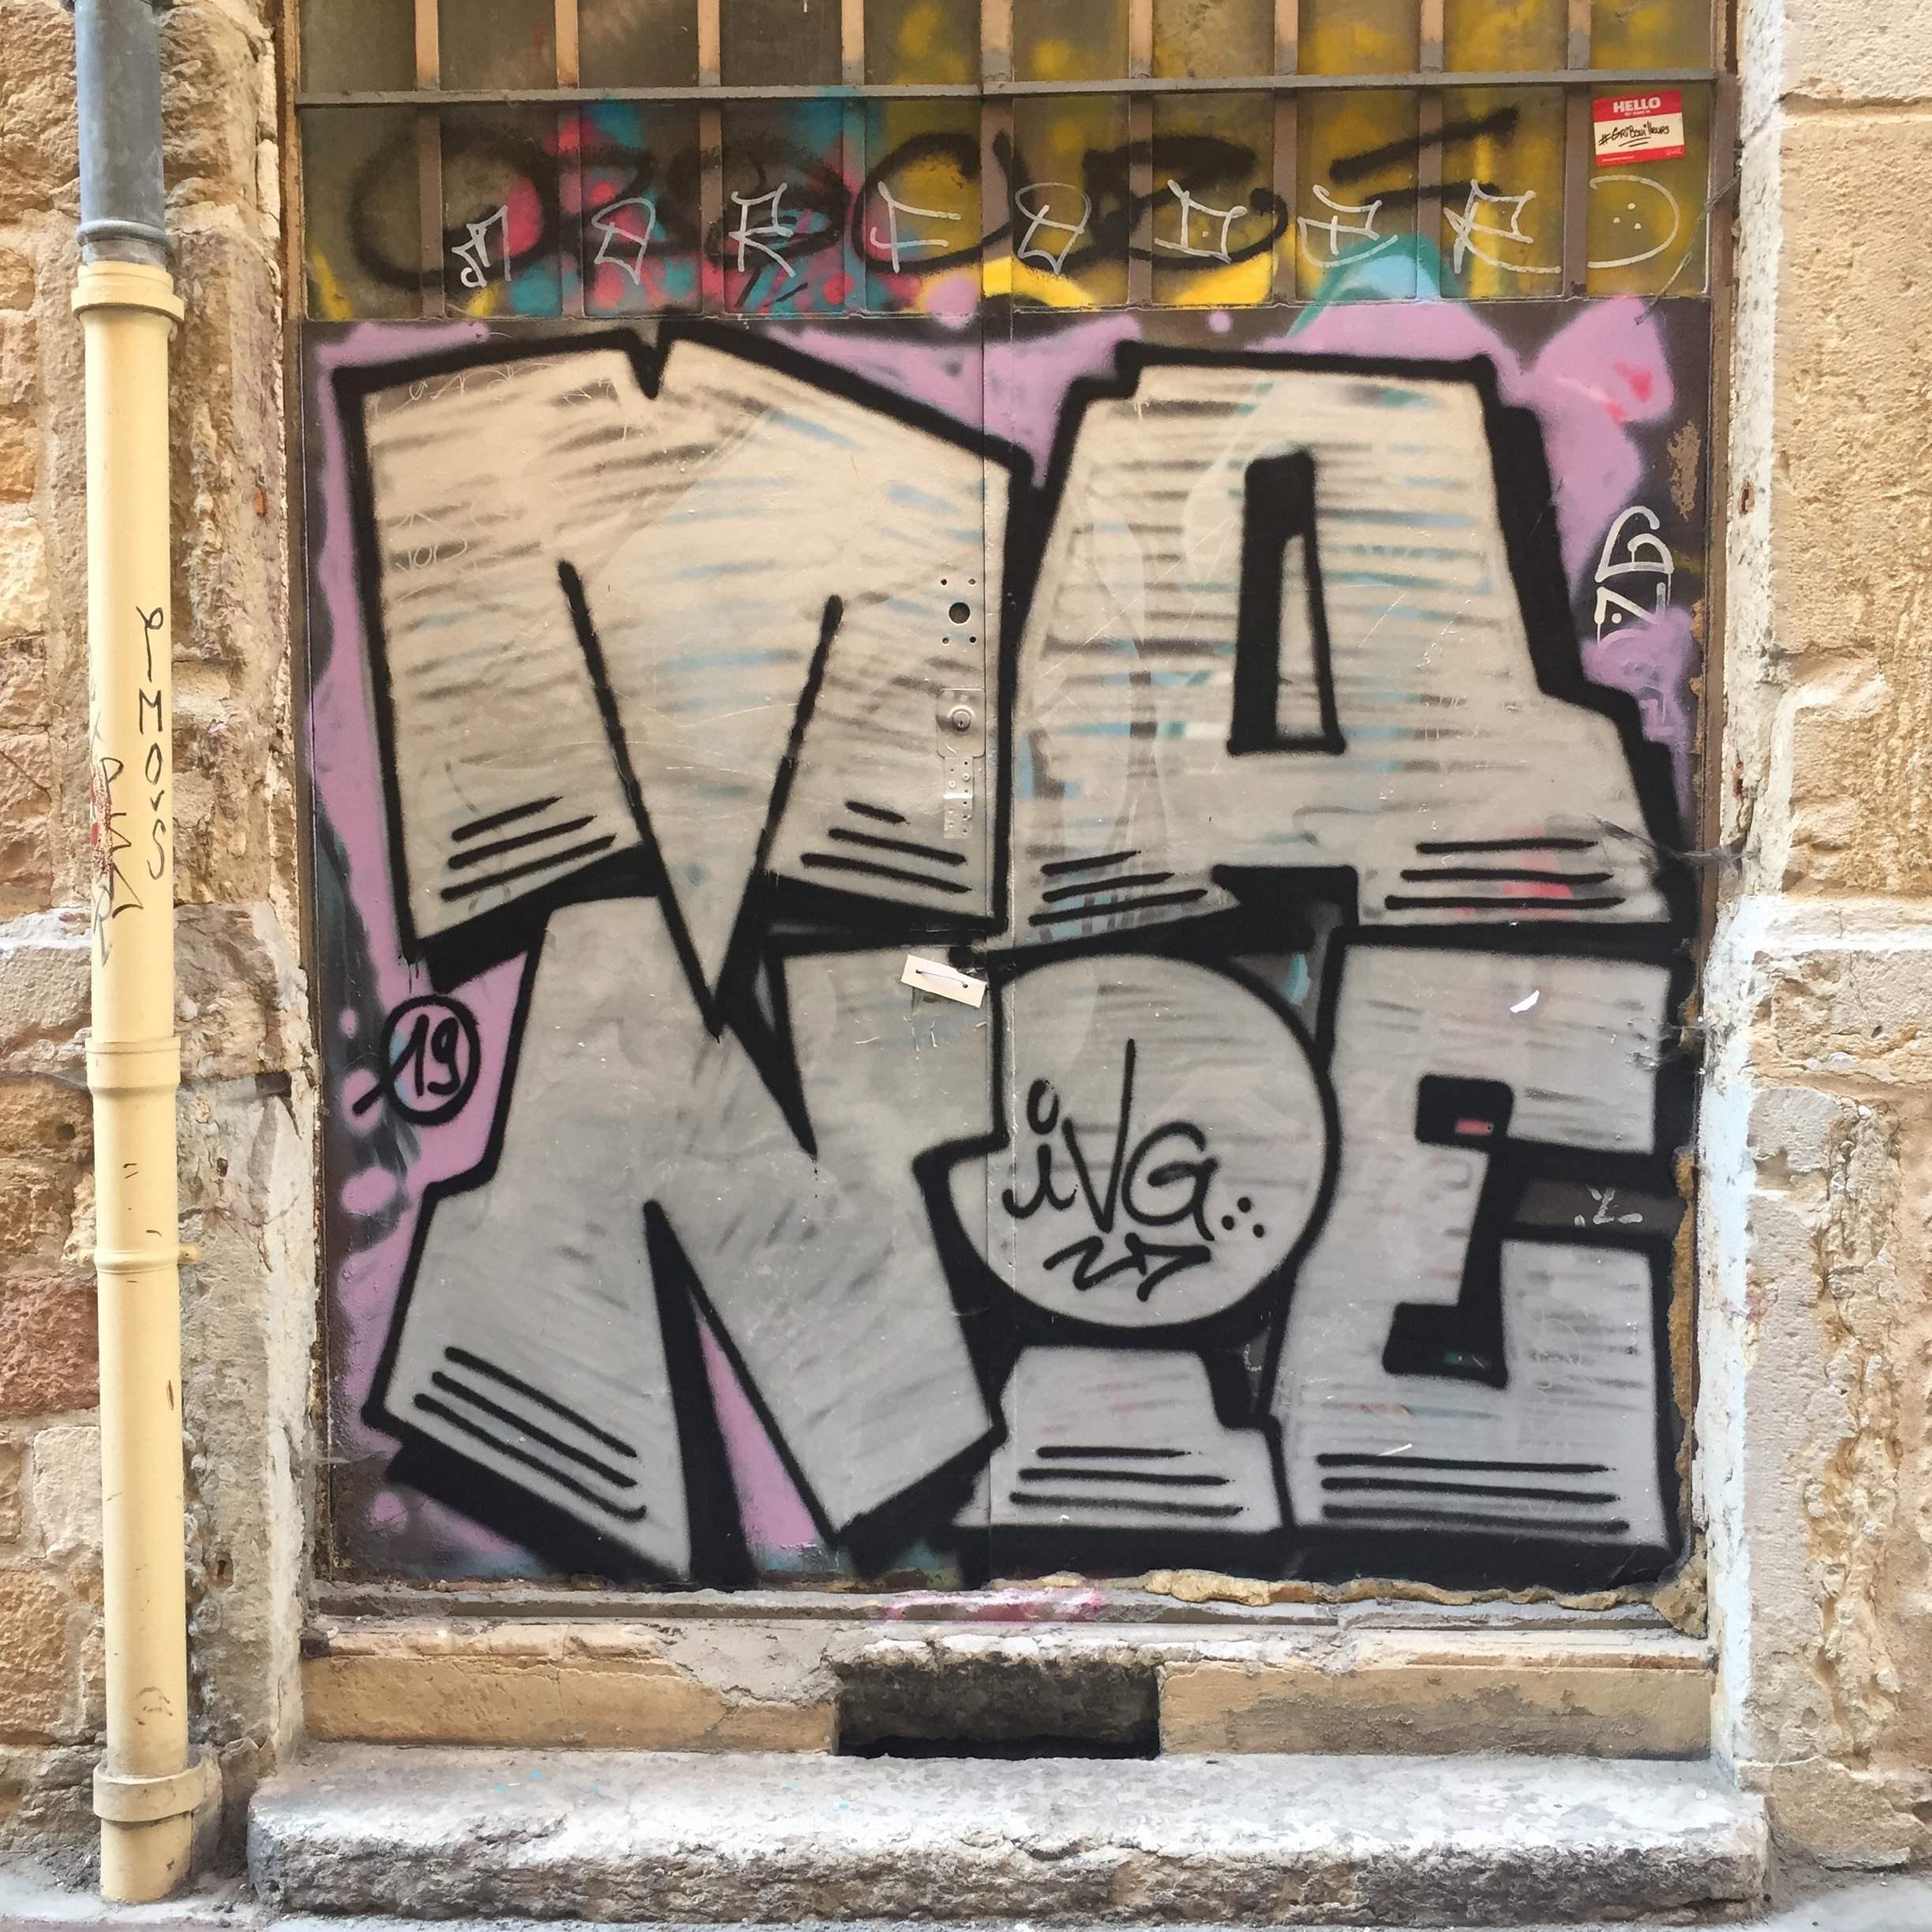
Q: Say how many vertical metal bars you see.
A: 9